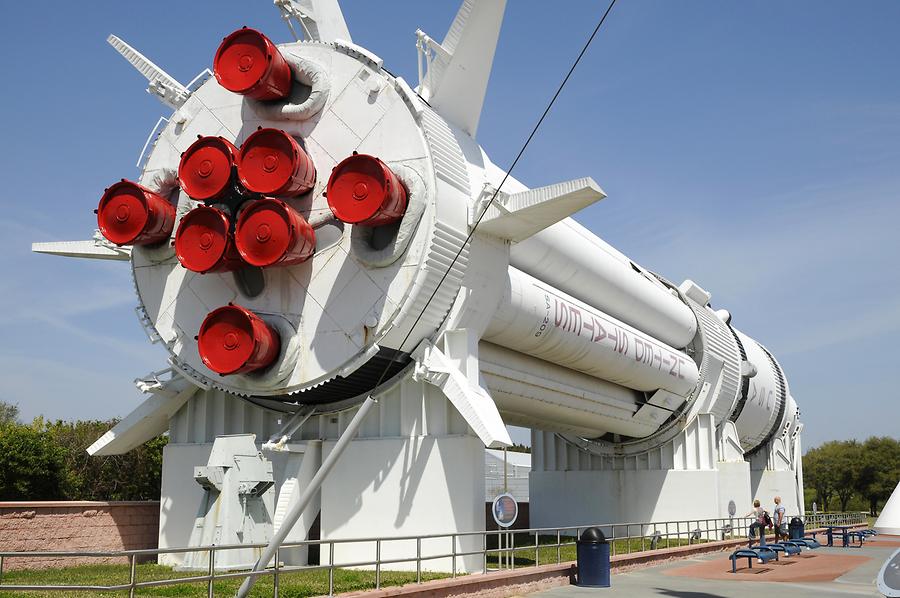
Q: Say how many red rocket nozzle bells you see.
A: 8